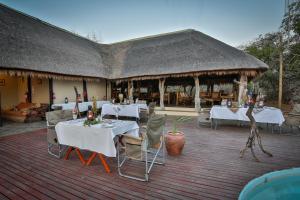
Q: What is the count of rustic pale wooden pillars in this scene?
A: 4